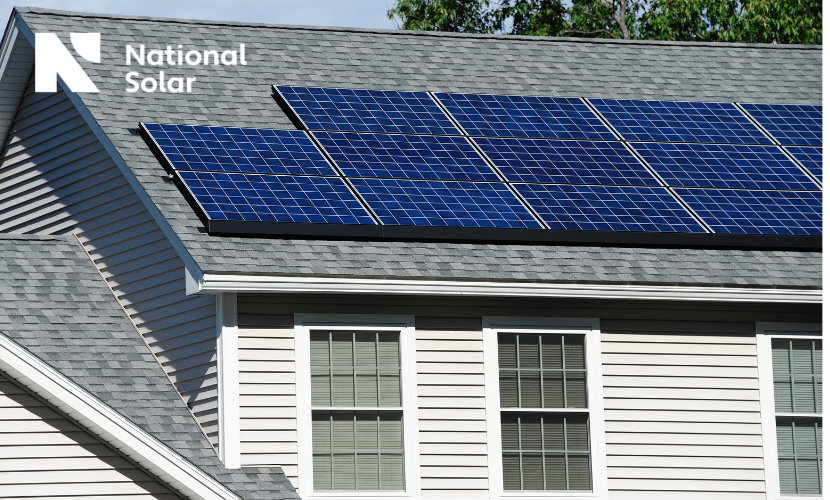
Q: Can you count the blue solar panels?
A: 13